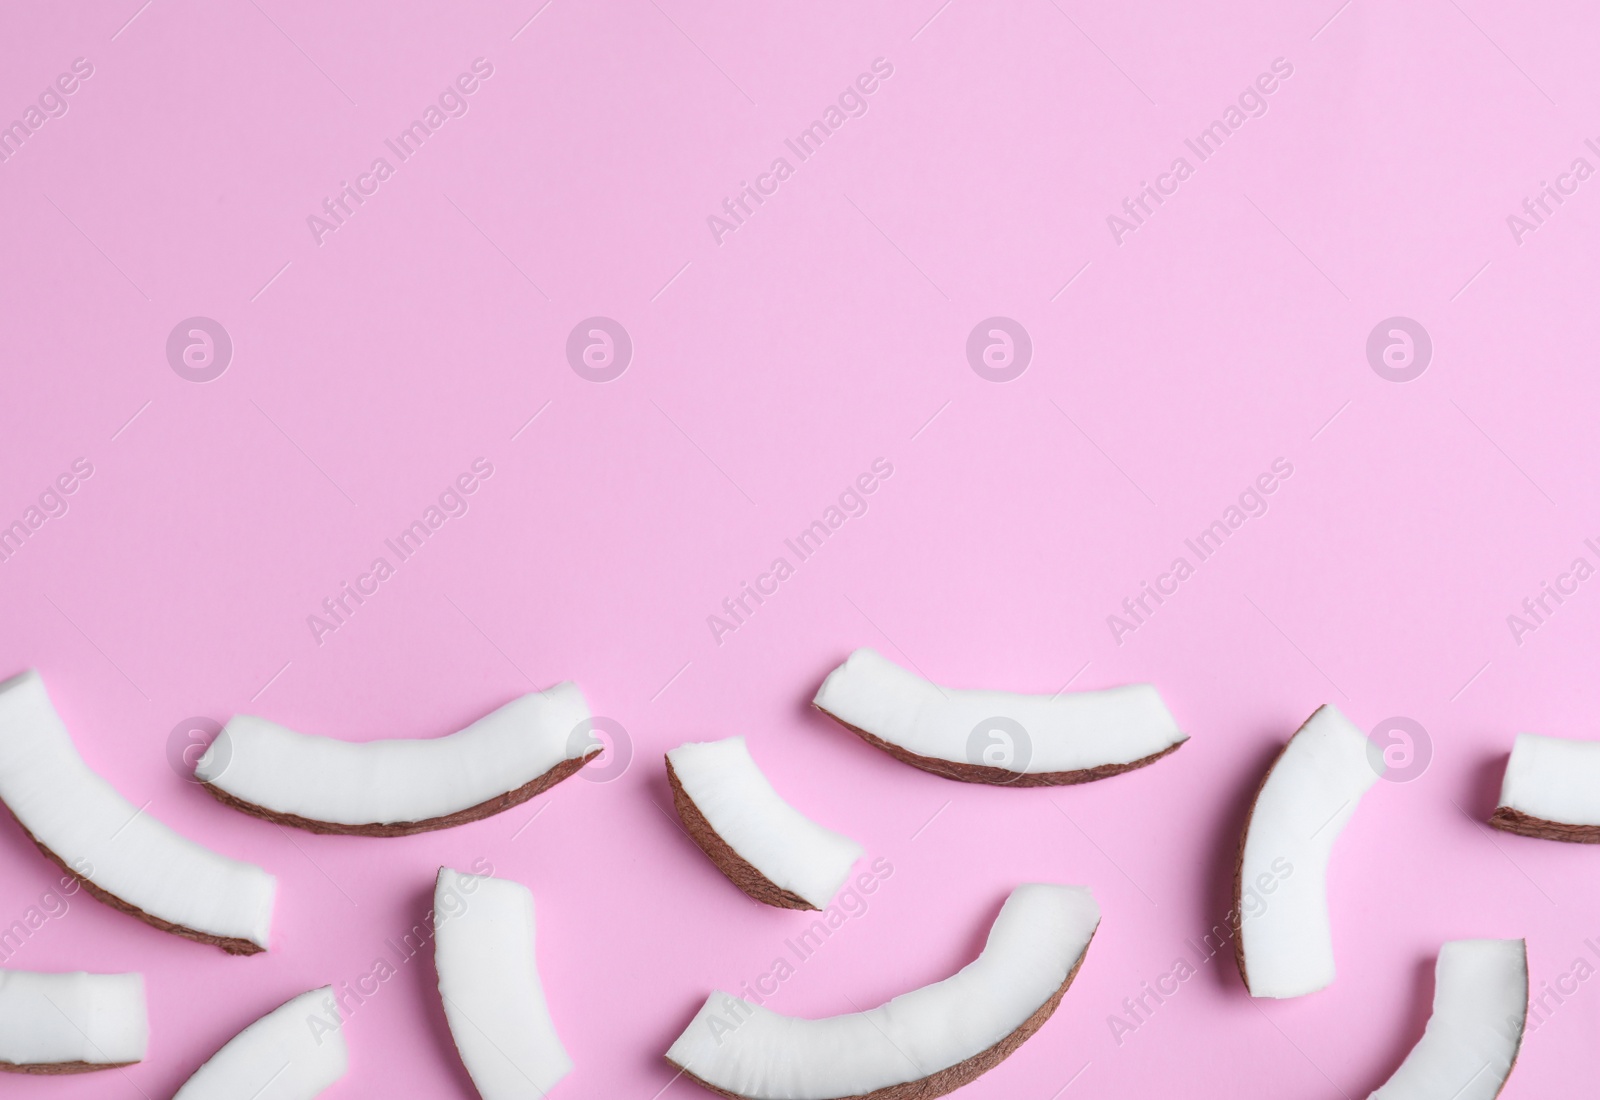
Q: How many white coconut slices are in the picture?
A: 11